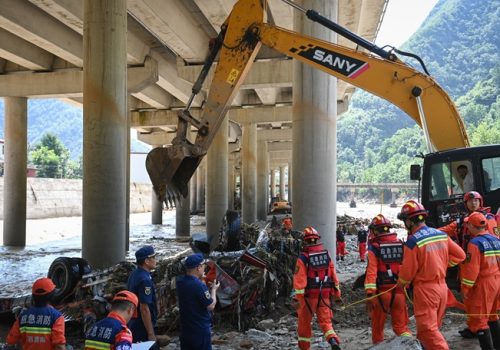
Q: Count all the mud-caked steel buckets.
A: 1